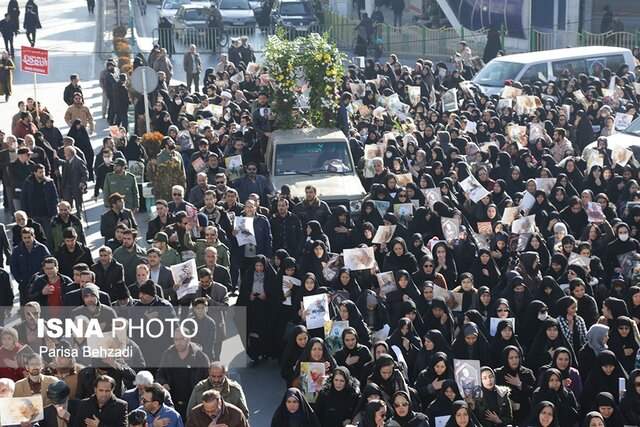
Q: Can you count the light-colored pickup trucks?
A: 1